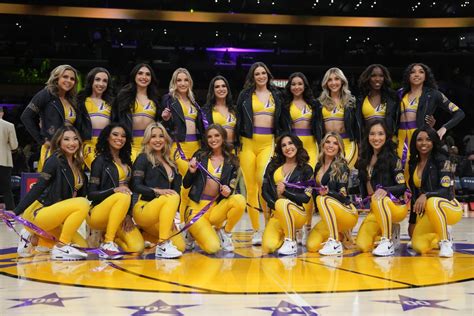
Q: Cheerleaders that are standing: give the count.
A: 10